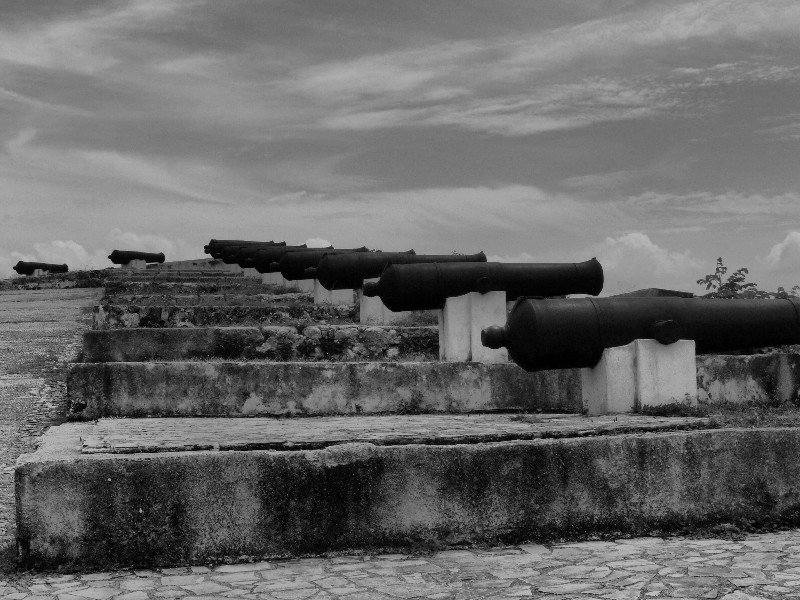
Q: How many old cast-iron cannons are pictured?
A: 11